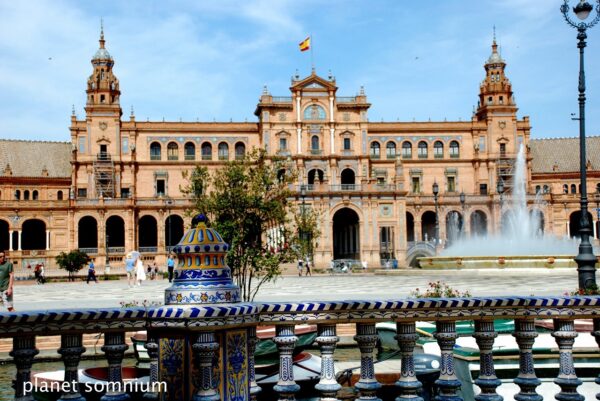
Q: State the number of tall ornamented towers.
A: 2